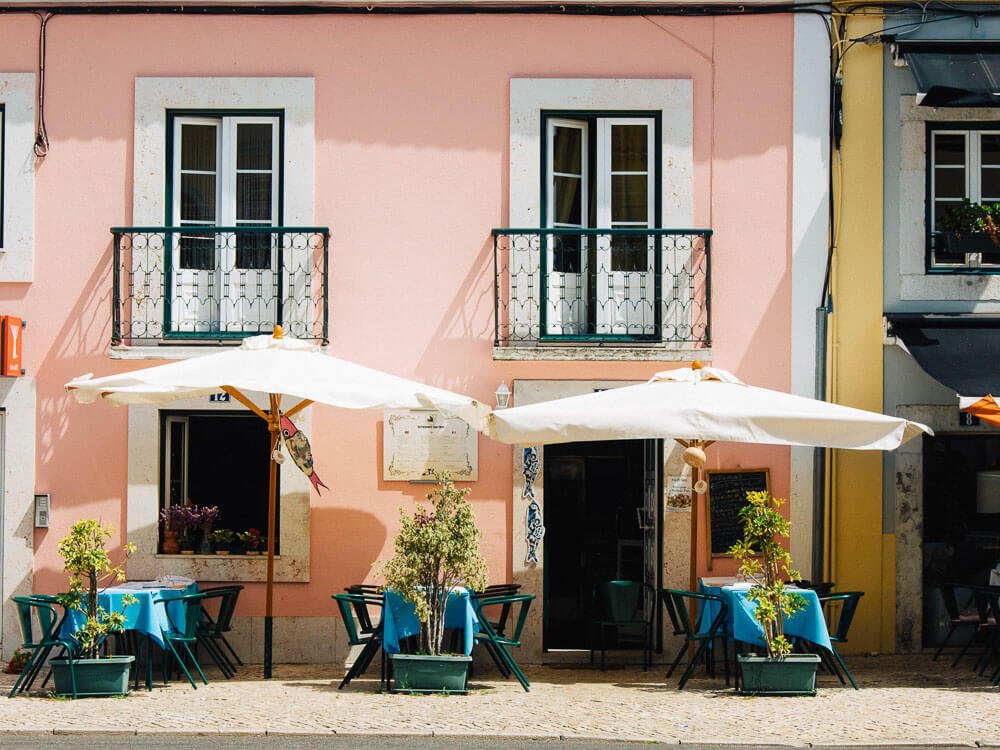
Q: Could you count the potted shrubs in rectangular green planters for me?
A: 3